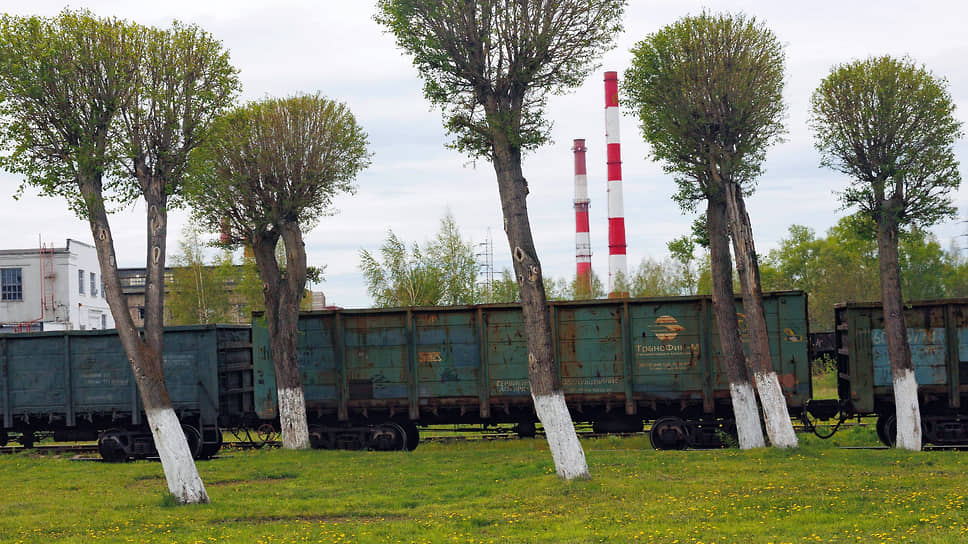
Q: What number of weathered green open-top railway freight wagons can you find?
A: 3